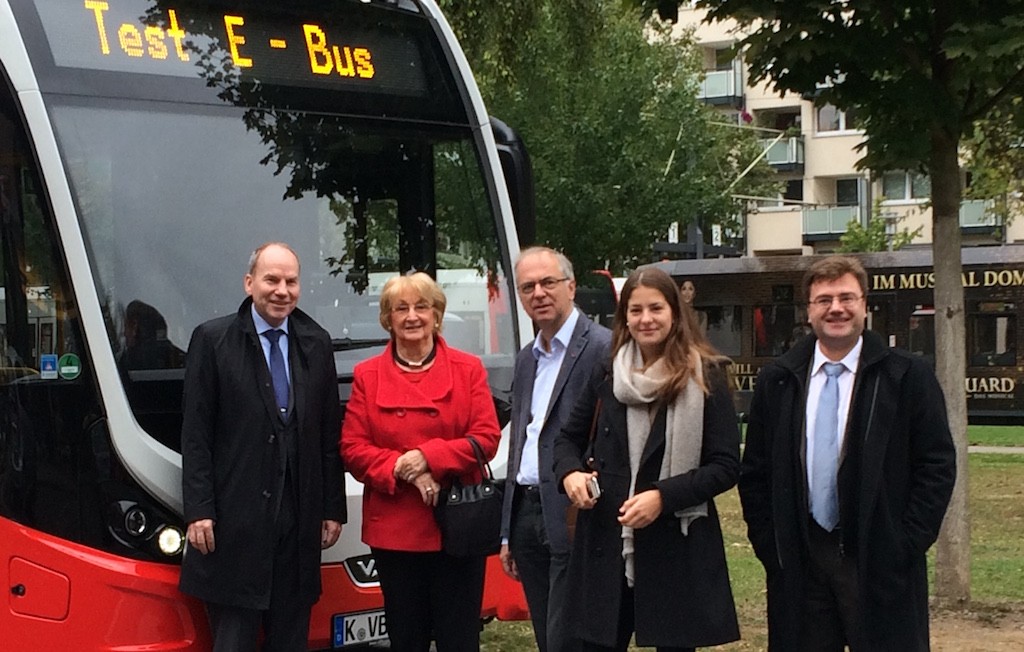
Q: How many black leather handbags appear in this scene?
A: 1